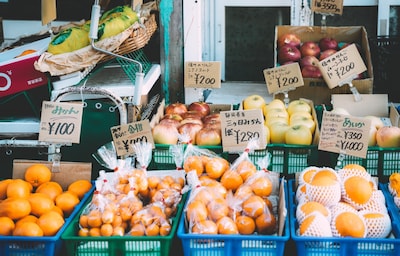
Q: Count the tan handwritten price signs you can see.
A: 8